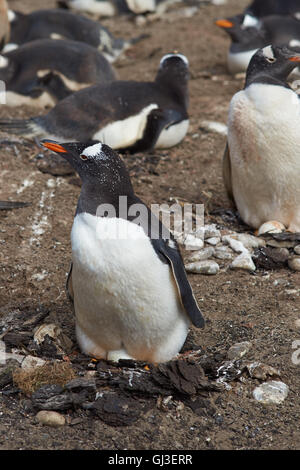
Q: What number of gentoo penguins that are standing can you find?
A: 2